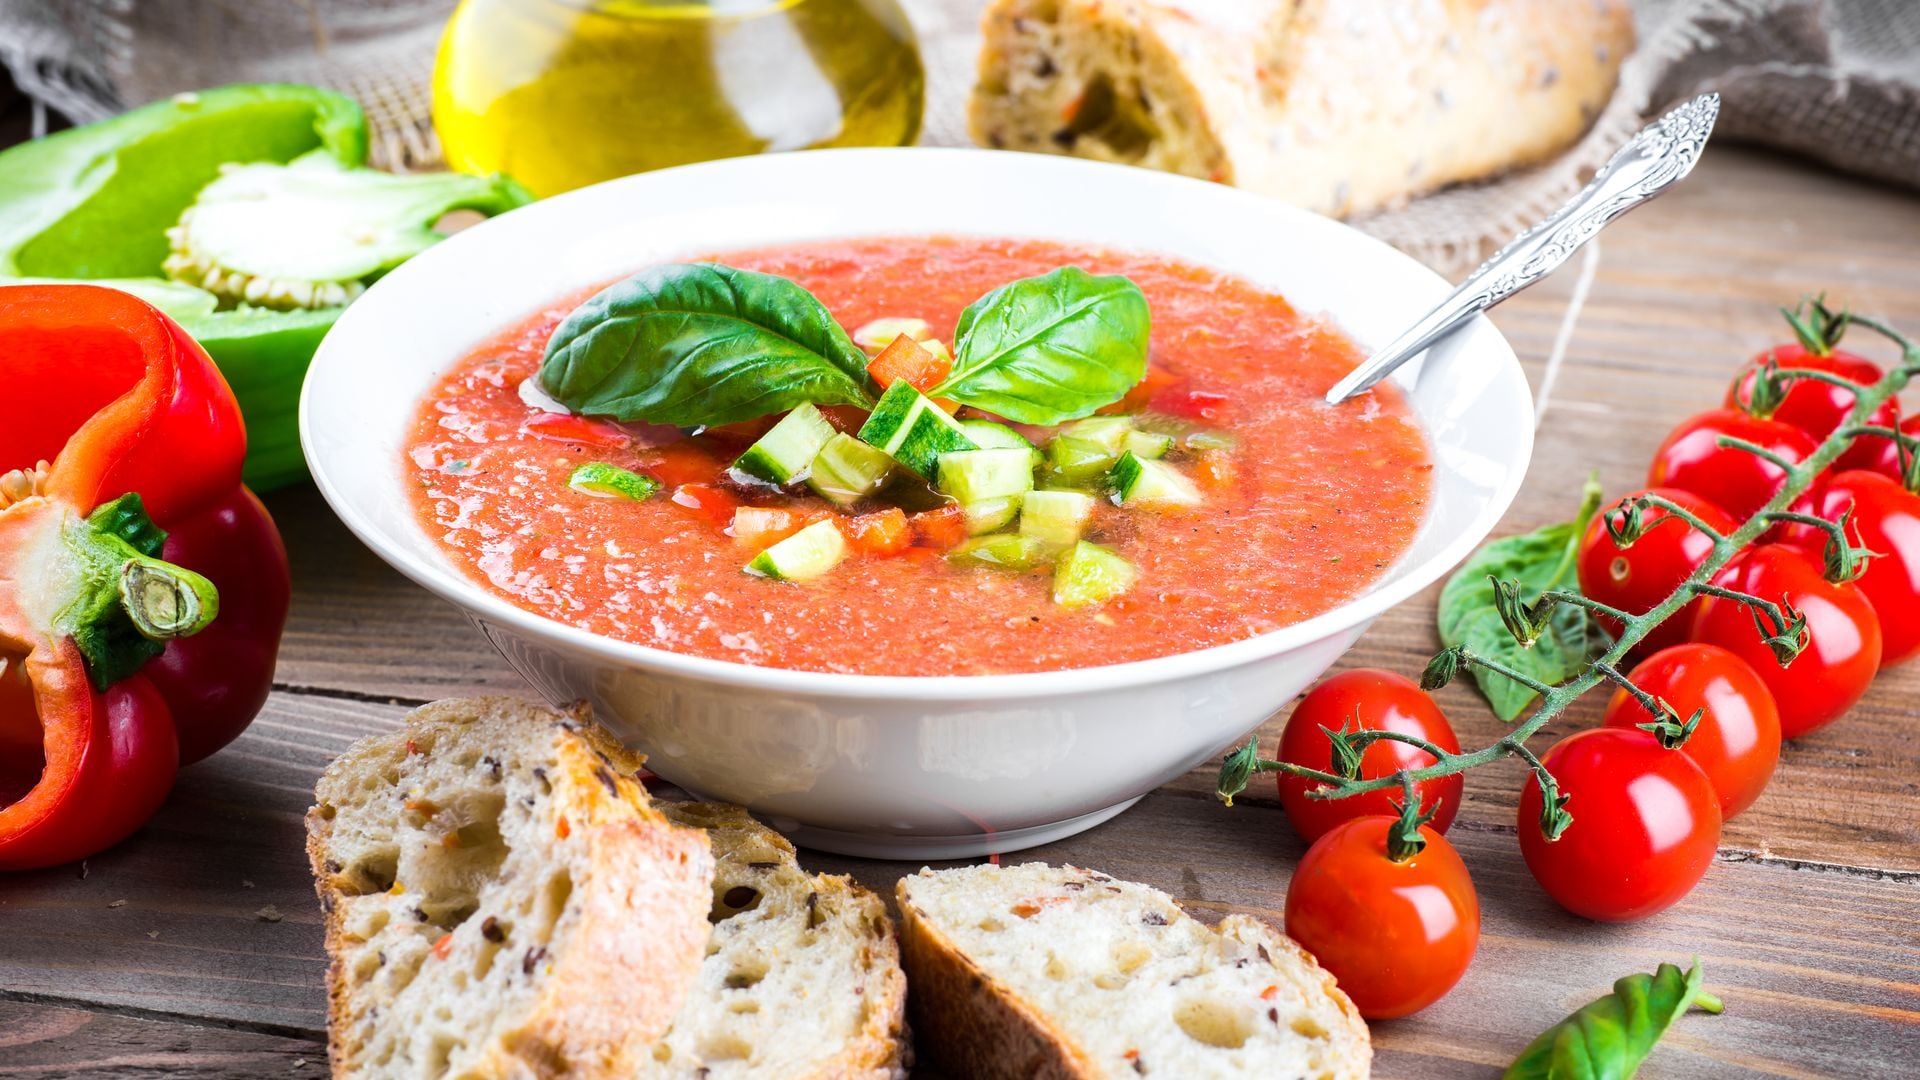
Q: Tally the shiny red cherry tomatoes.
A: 10